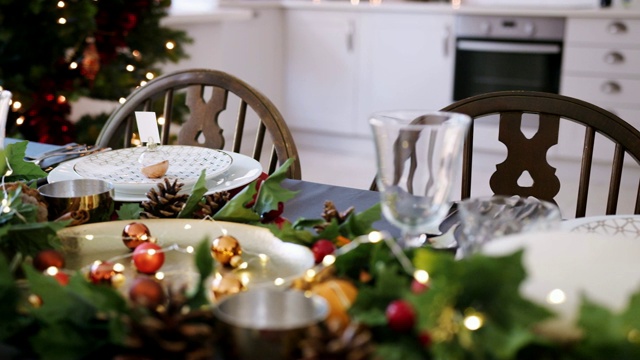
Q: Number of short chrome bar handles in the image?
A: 2